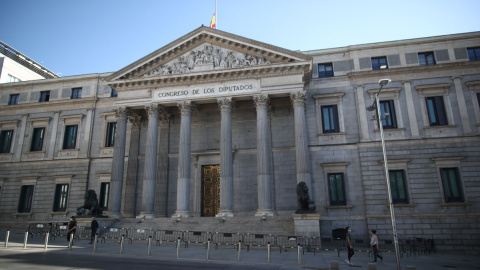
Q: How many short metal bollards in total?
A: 12